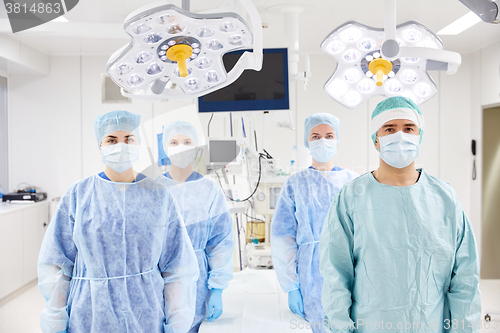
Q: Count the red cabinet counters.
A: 0